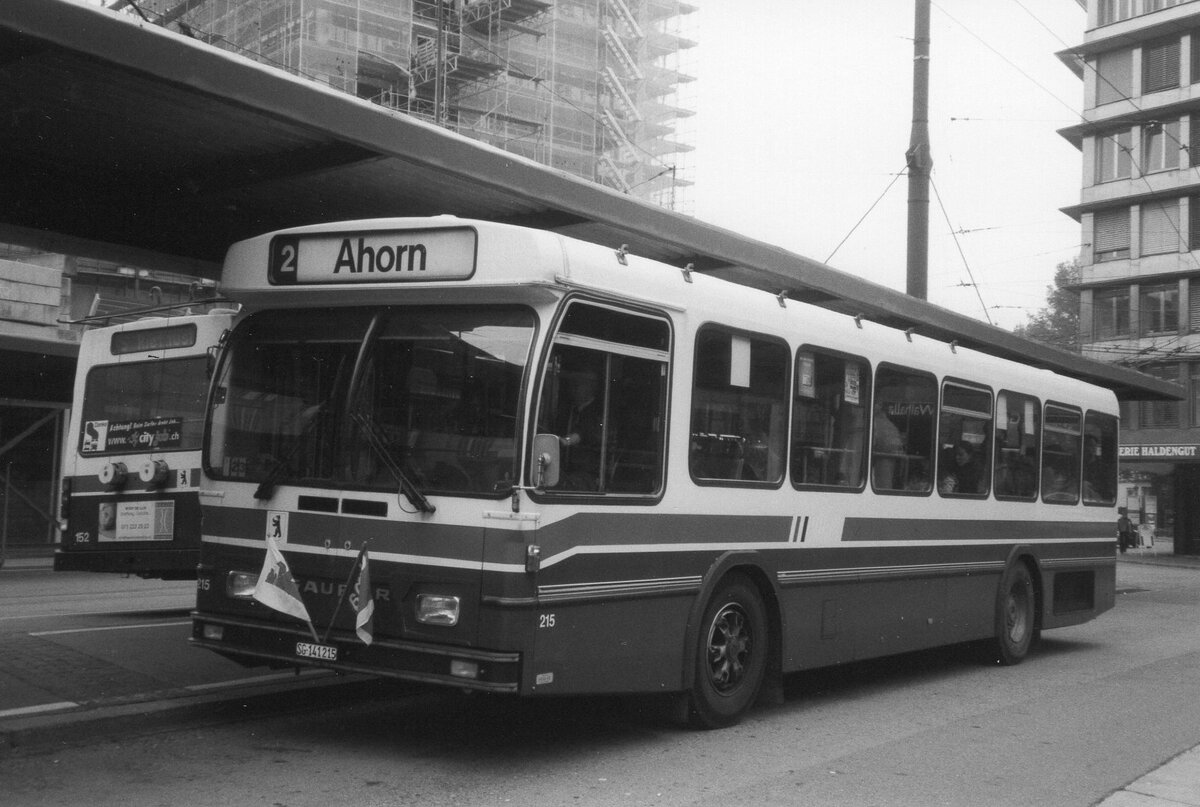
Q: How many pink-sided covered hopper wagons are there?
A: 0